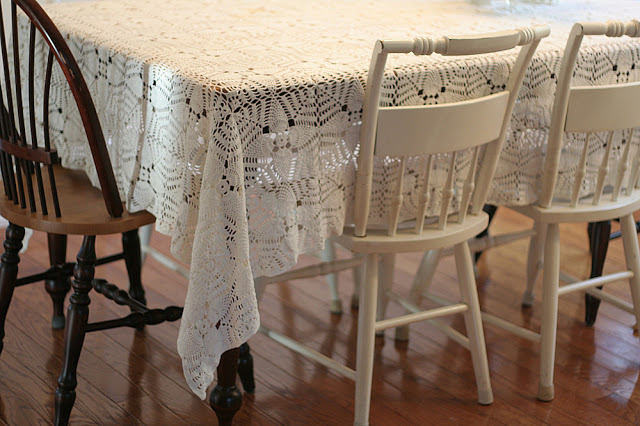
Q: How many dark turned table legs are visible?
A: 2